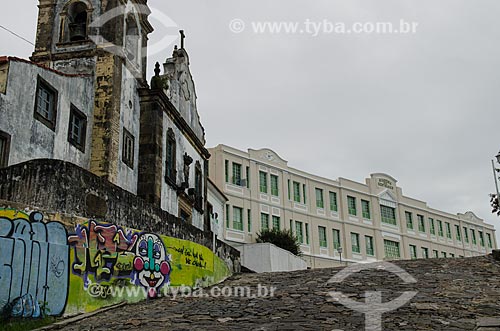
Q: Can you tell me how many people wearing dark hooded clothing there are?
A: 0